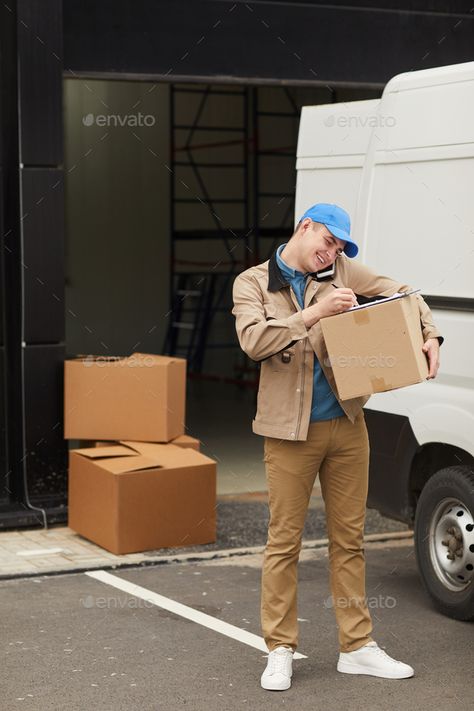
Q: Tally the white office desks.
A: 0